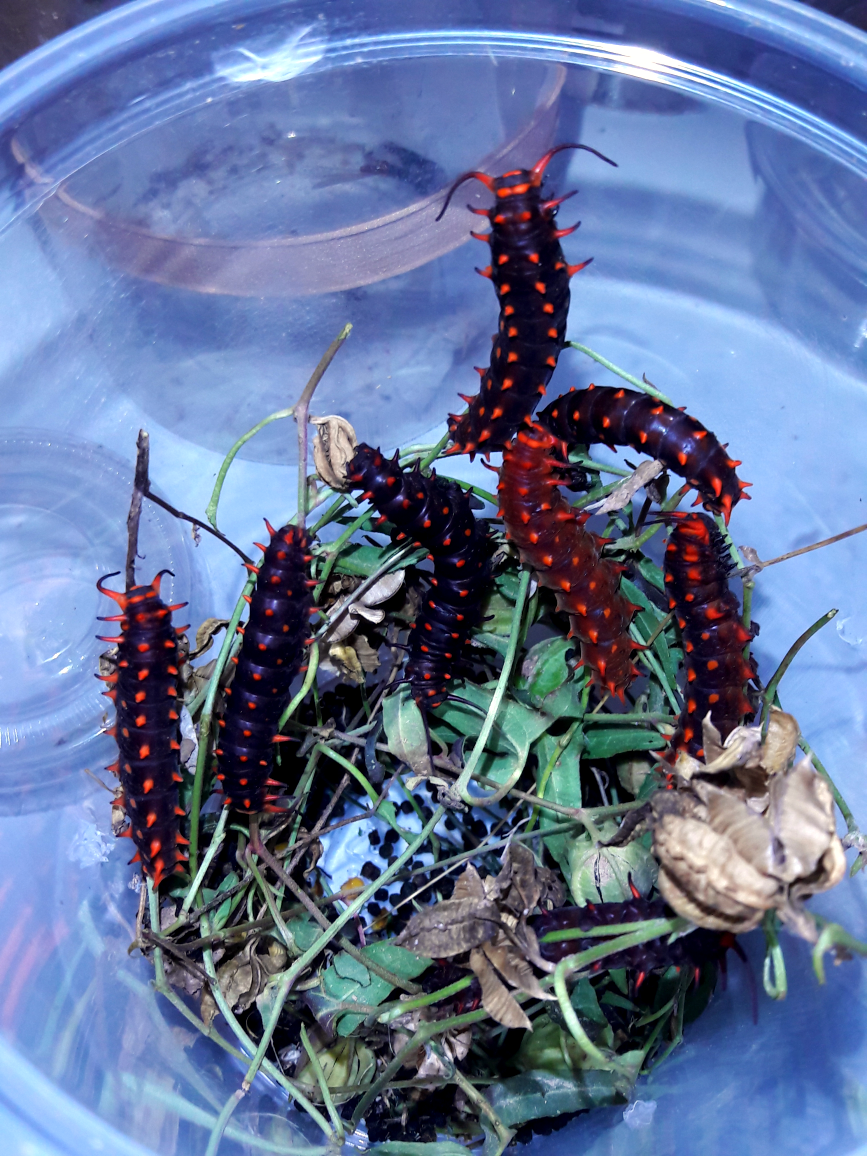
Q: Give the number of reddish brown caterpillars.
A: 1